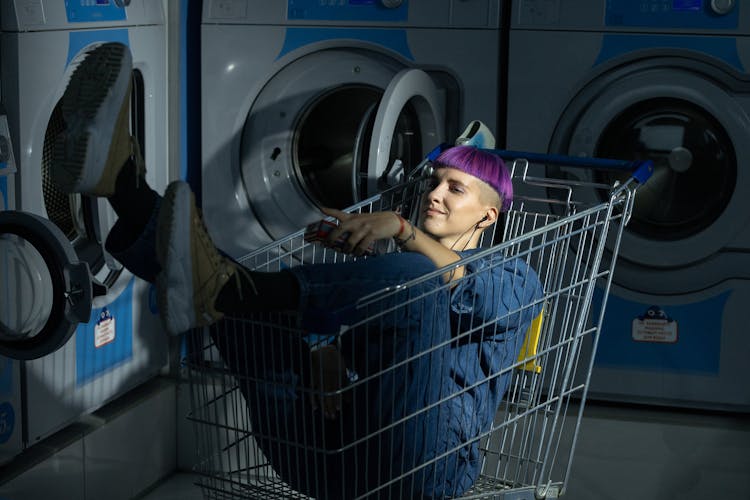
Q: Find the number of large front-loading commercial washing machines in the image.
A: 3